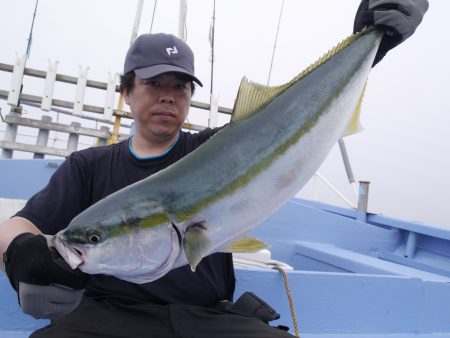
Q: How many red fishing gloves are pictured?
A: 0